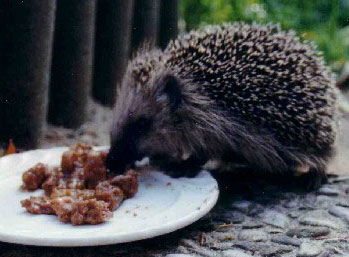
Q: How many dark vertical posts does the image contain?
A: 5